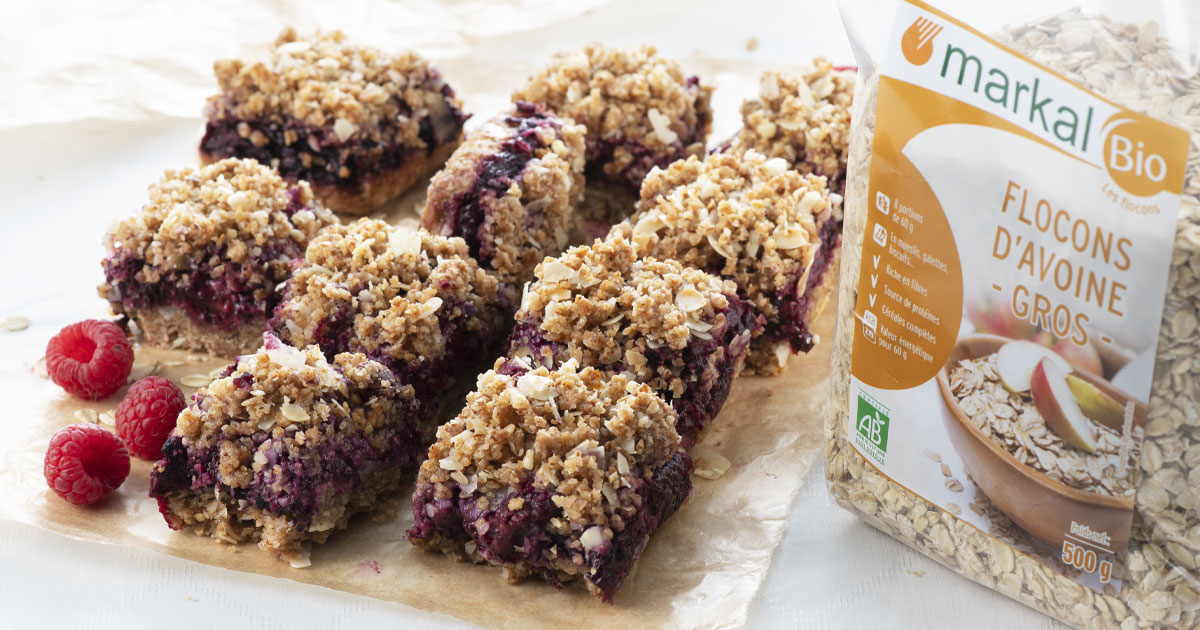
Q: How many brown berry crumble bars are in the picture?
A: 10